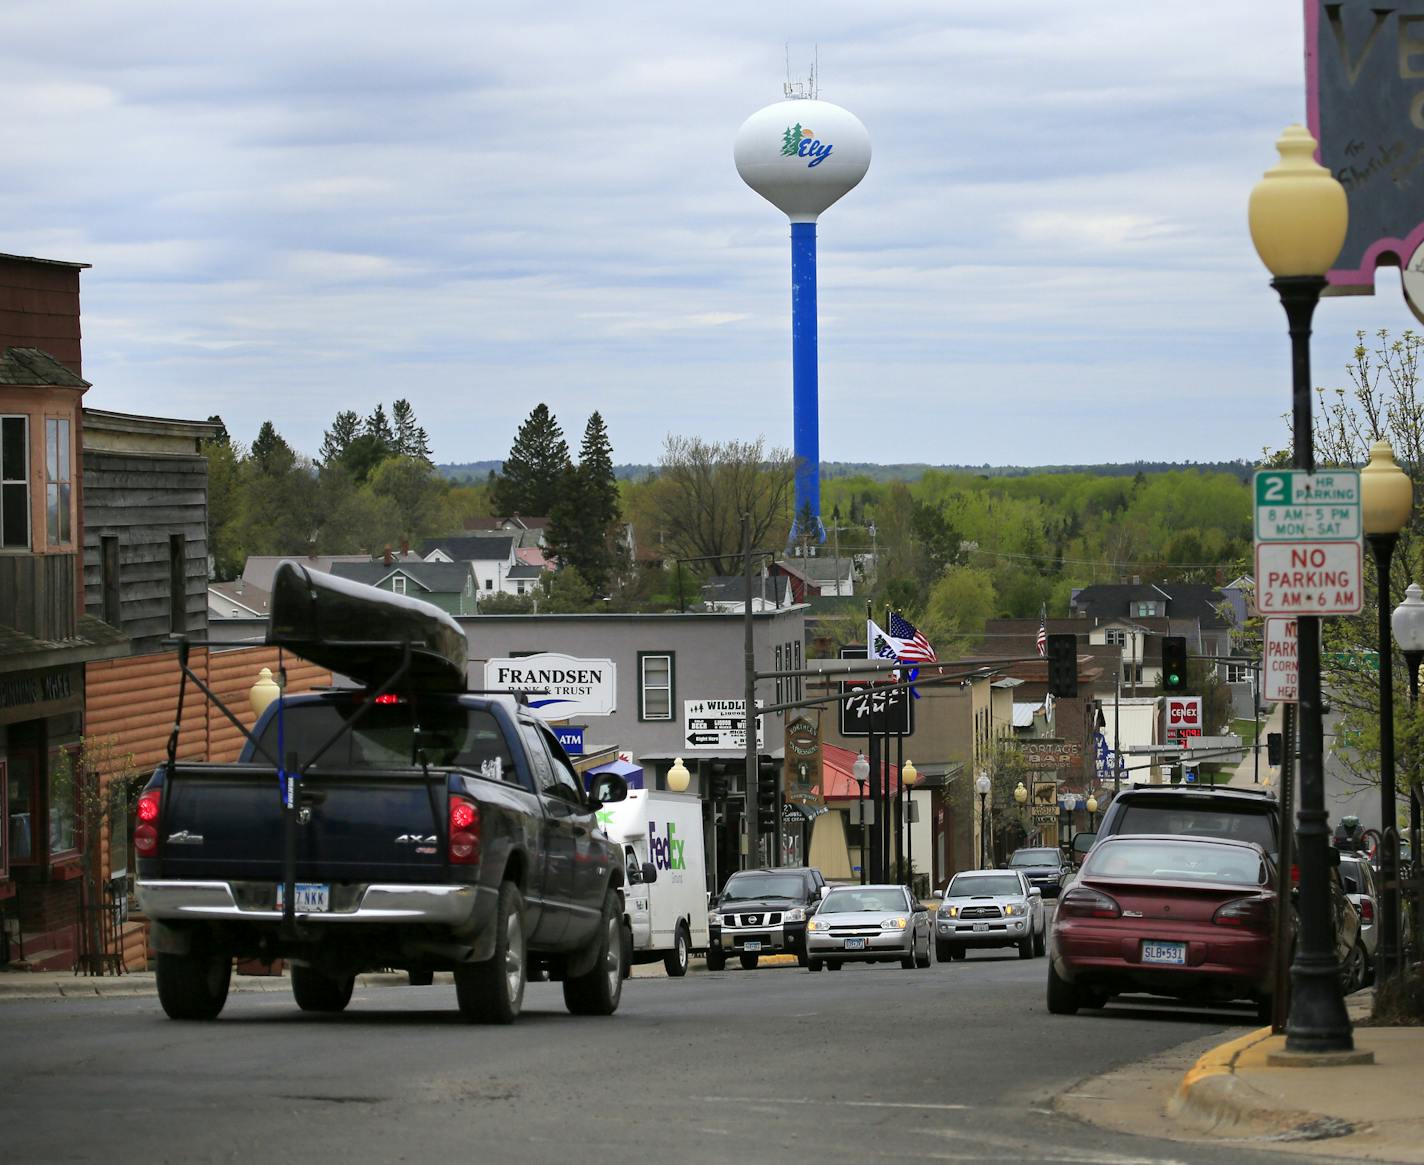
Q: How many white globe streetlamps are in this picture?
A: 4